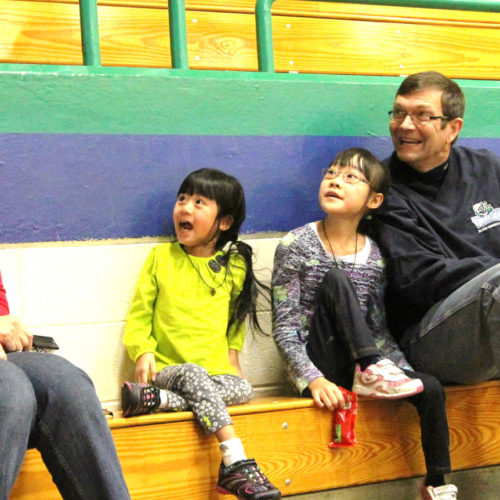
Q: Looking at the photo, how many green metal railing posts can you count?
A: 3